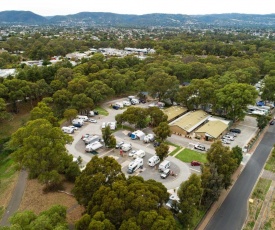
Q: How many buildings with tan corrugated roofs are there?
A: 3